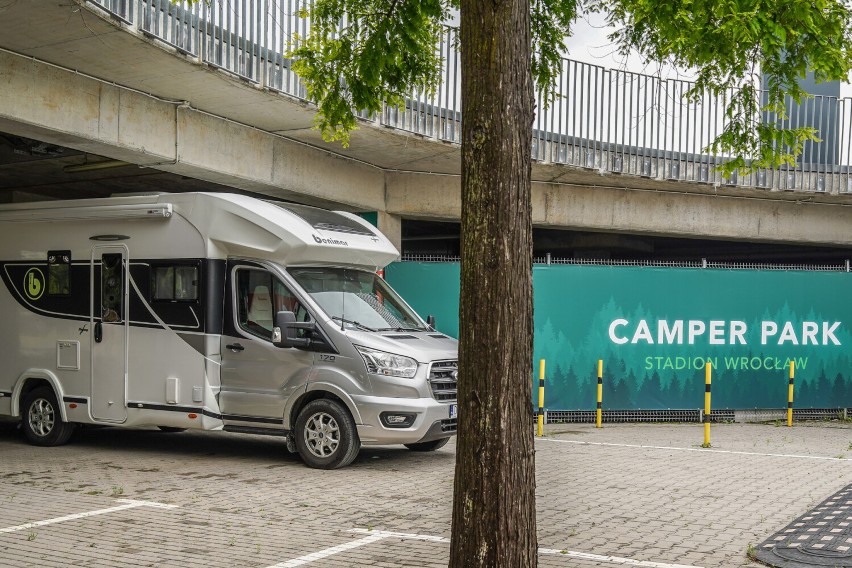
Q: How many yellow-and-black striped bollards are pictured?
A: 4